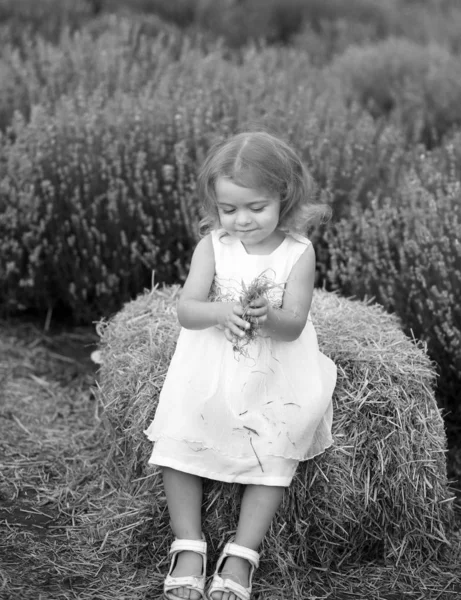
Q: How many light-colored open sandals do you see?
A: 2